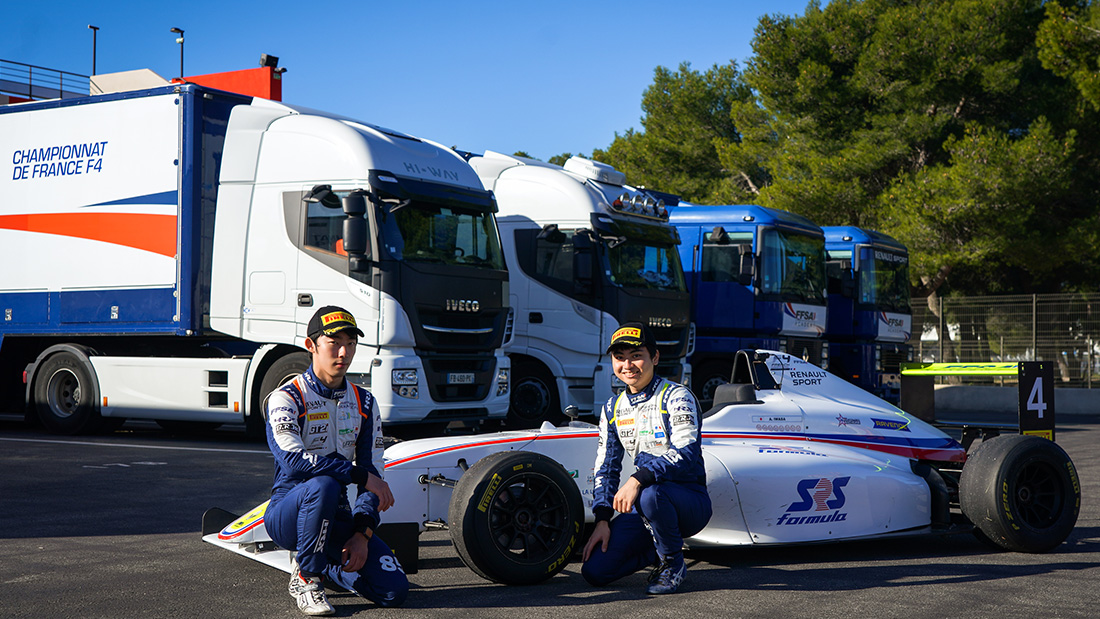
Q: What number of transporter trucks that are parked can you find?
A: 4